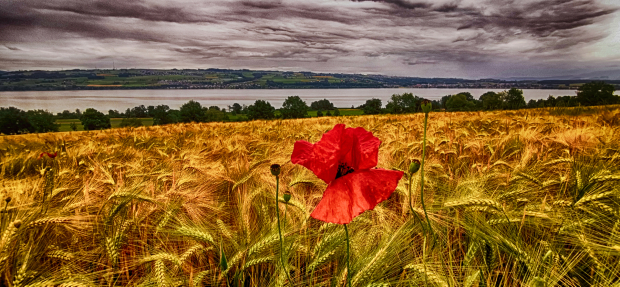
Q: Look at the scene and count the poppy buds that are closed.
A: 4